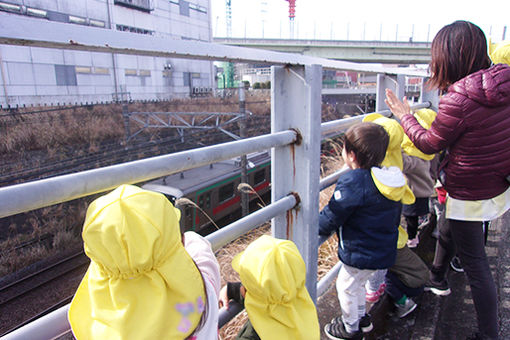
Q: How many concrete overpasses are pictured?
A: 1